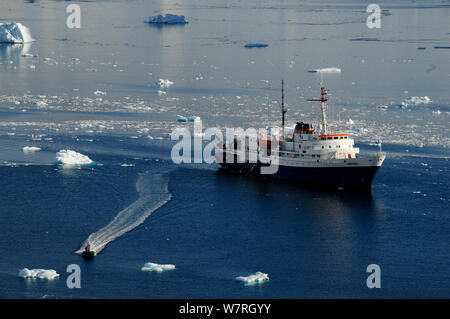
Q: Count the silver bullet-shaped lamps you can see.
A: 0